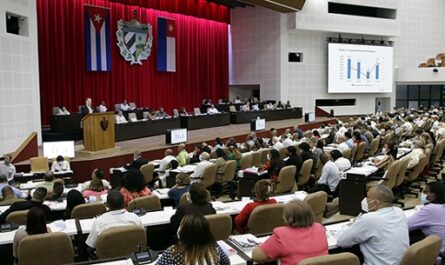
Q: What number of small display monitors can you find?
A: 4